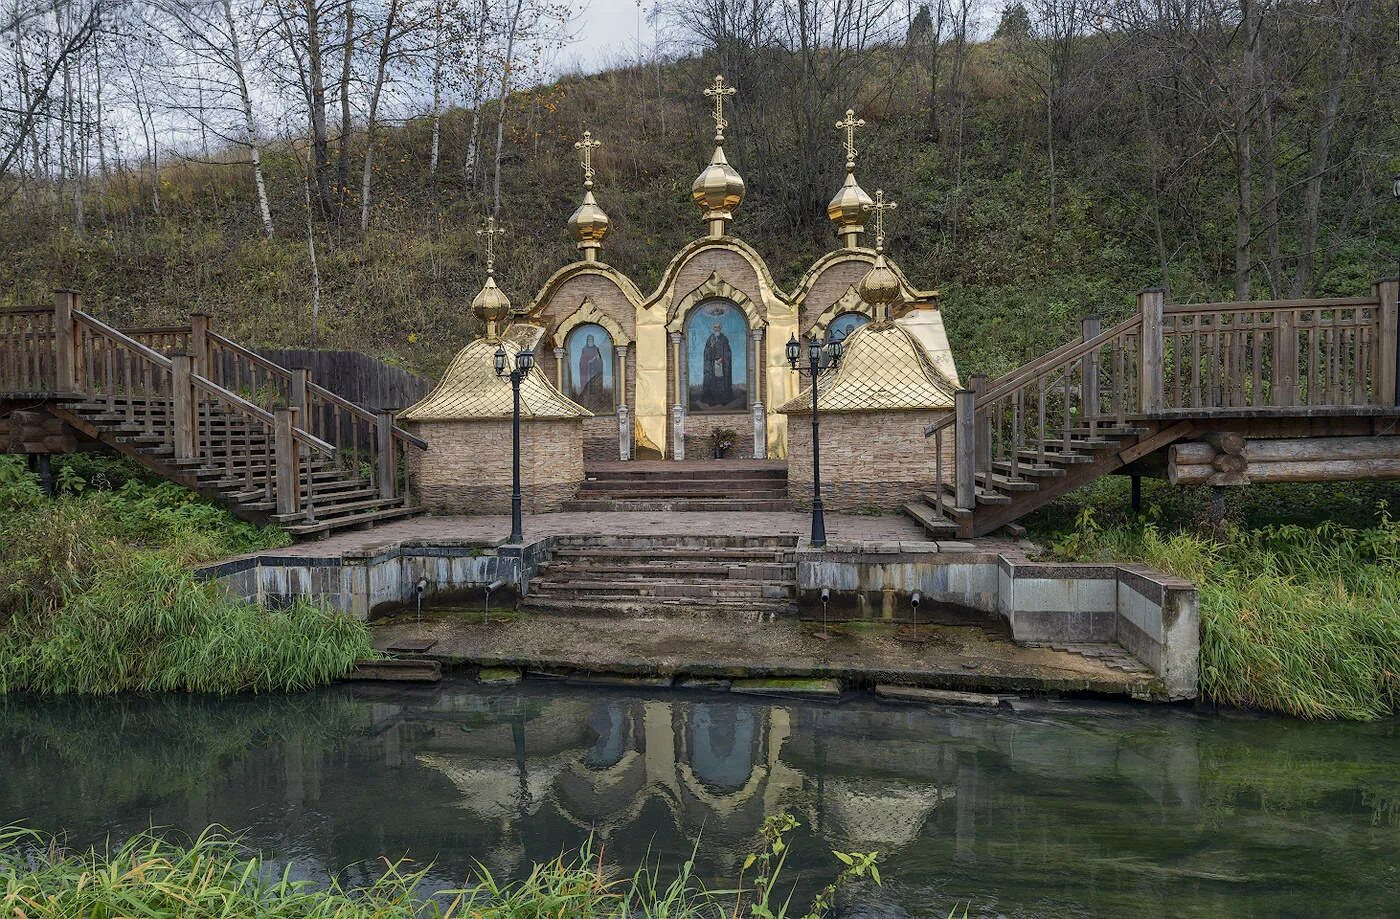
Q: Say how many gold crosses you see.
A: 5